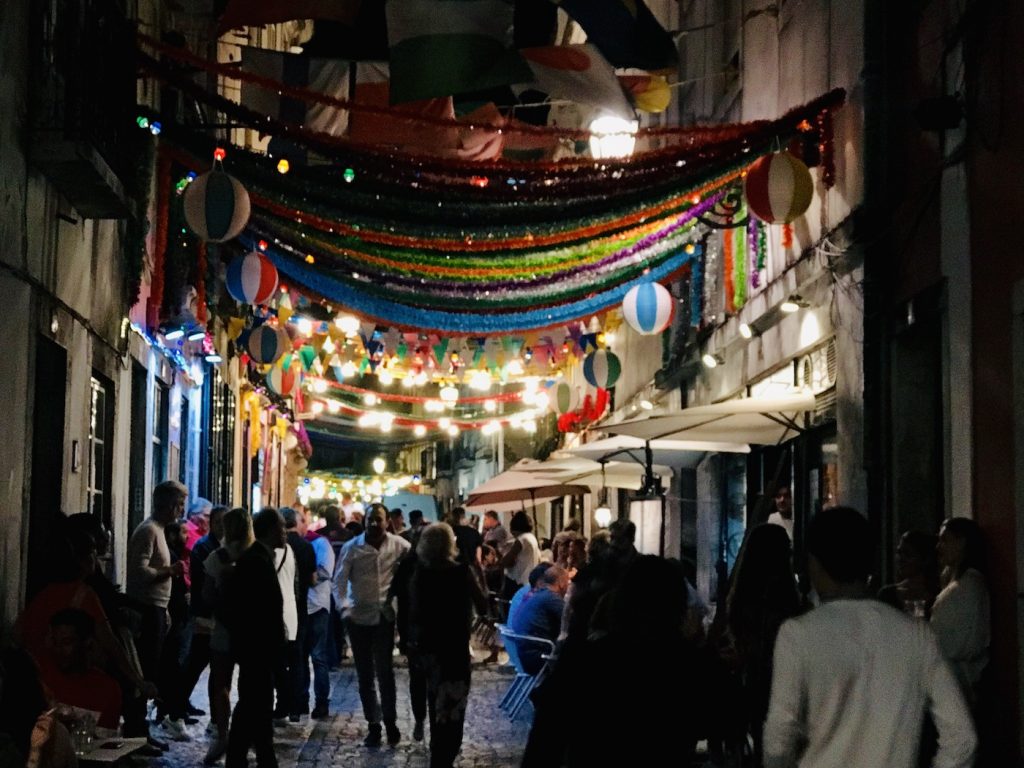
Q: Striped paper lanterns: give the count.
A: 8